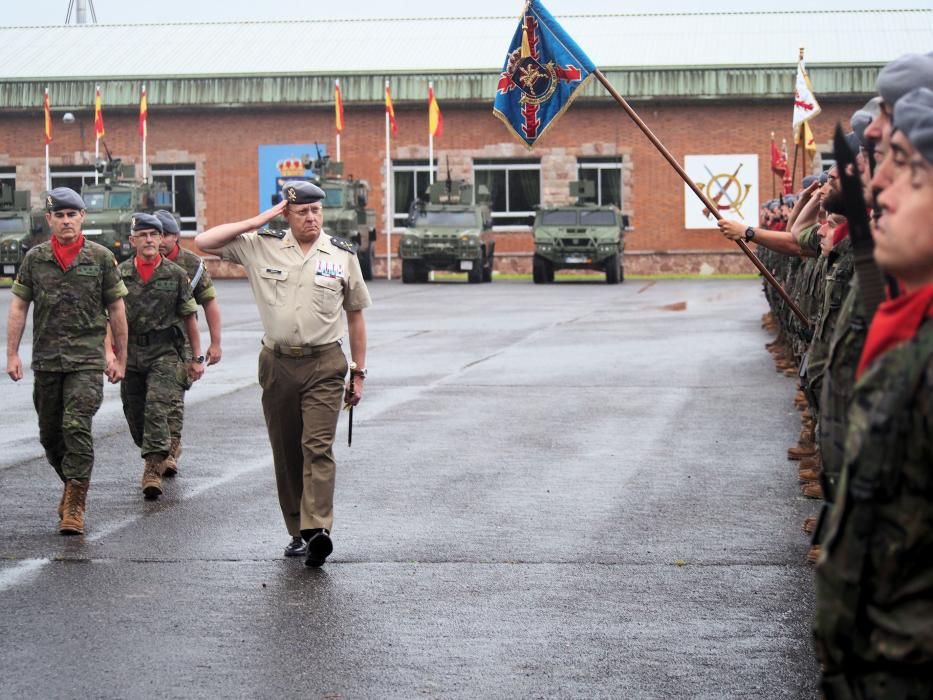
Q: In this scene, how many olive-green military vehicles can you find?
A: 5